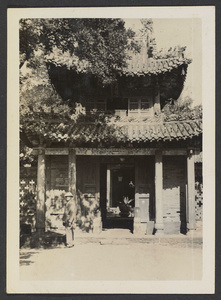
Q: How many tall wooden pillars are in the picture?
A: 4